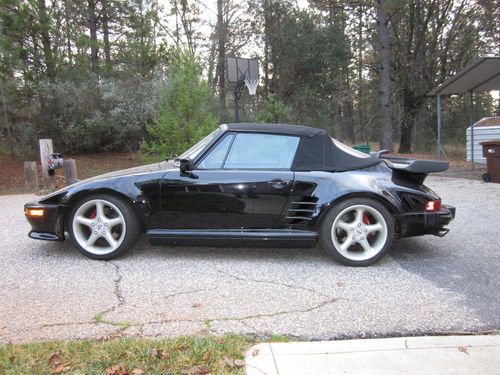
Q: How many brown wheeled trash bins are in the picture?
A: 1